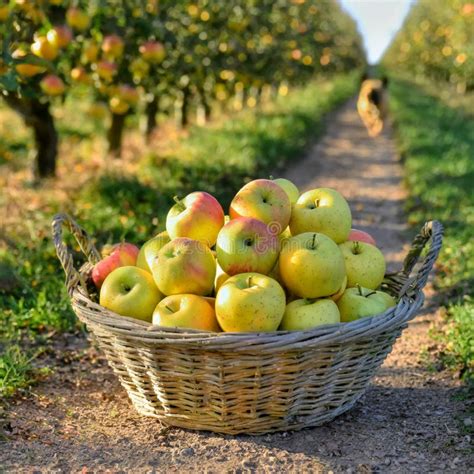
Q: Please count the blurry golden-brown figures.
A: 1